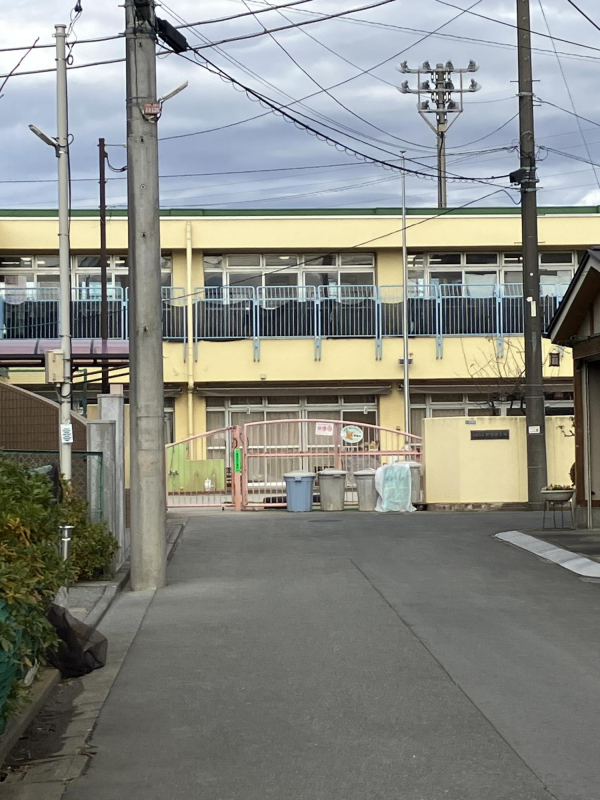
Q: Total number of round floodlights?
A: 10